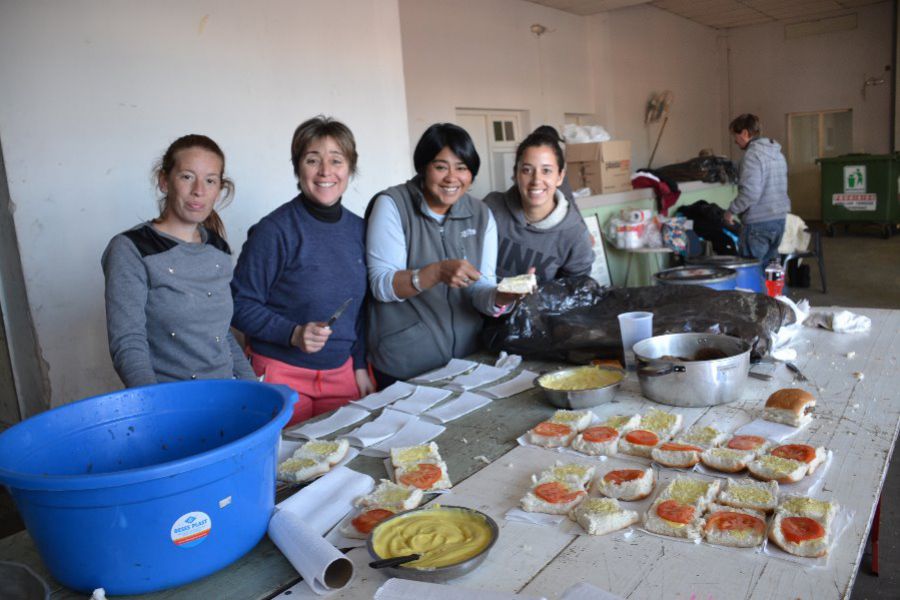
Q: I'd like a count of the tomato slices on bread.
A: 13